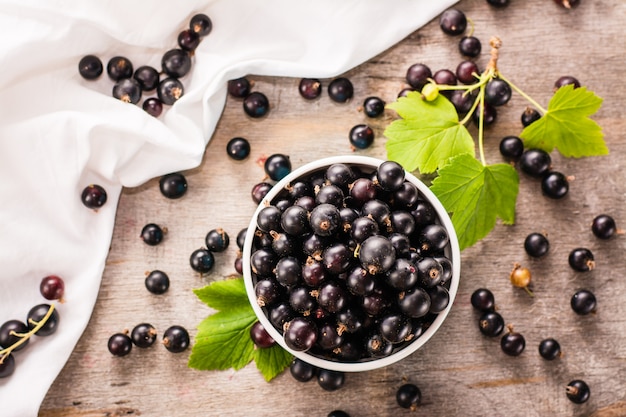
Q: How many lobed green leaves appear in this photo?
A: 4